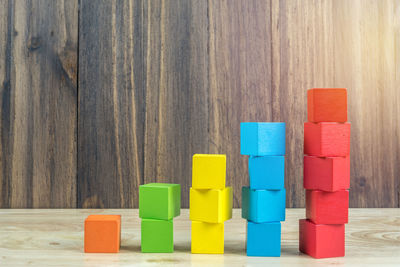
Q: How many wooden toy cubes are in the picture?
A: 15